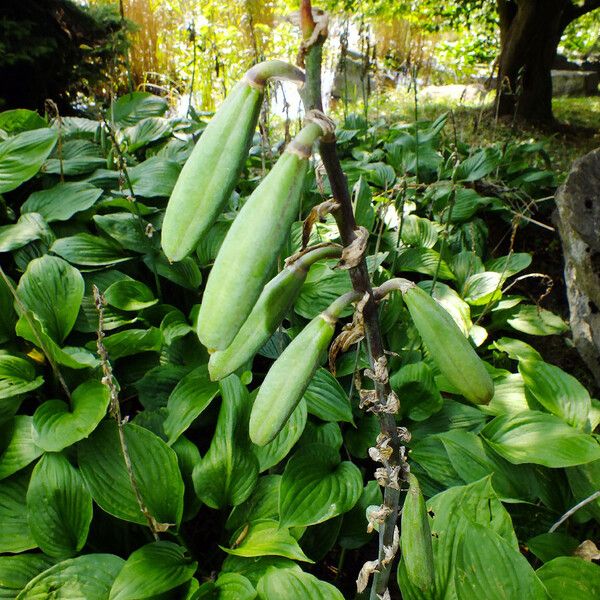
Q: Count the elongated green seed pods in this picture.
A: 6